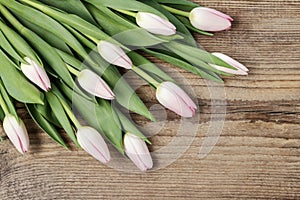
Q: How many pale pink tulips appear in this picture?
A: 10